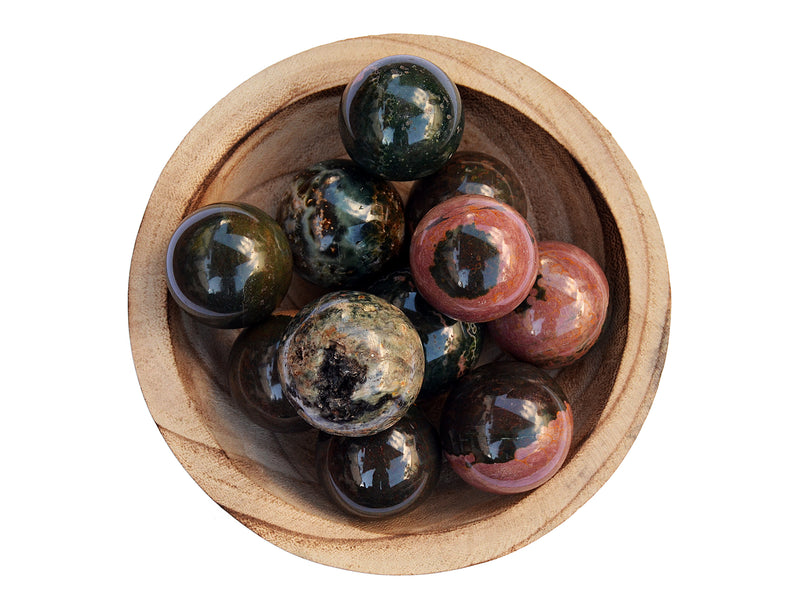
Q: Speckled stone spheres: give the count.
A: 11